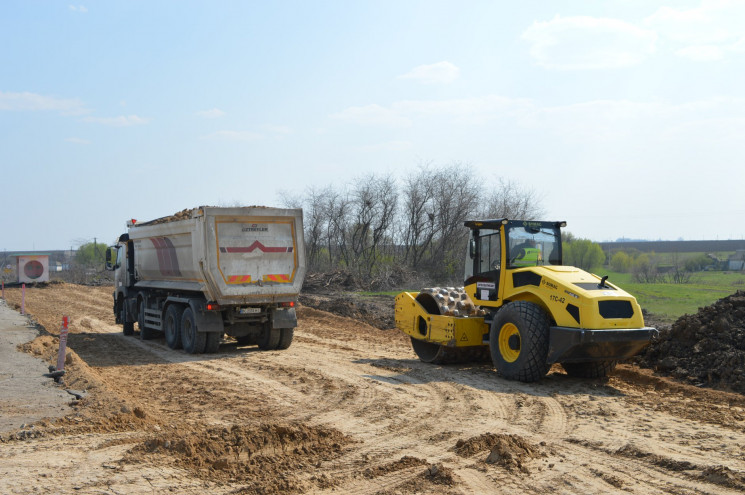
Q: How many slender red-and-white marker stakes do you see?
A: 3